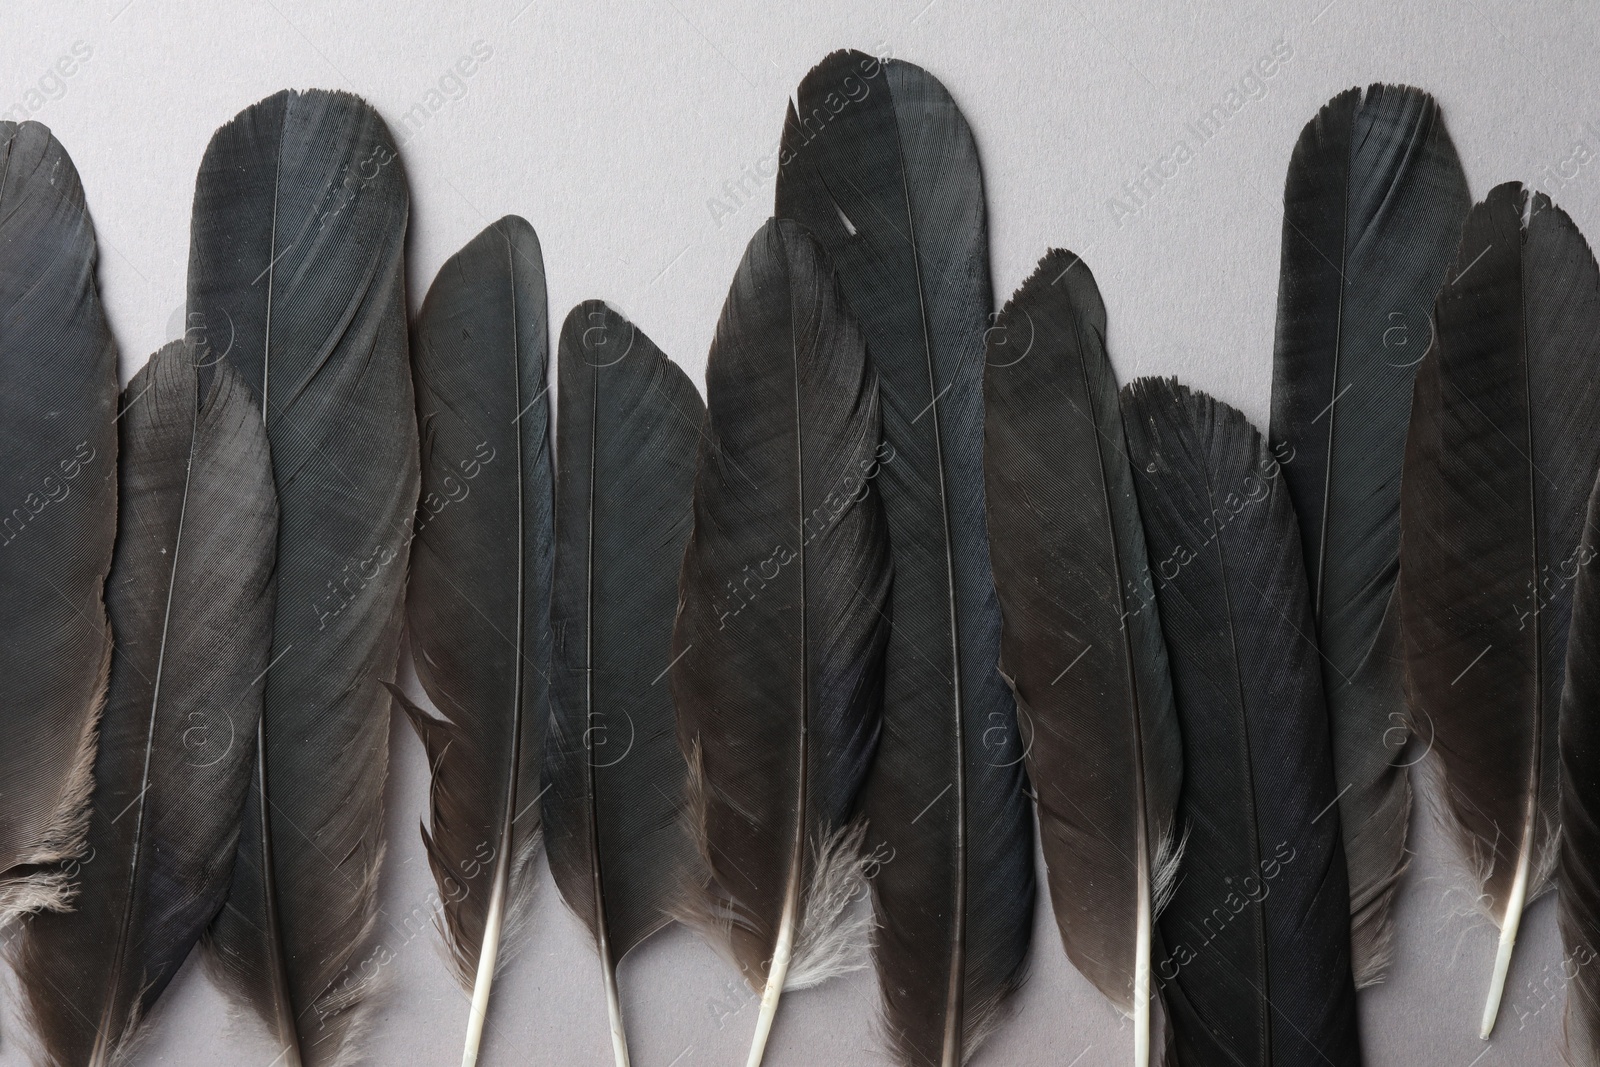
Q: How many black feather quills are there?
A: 12